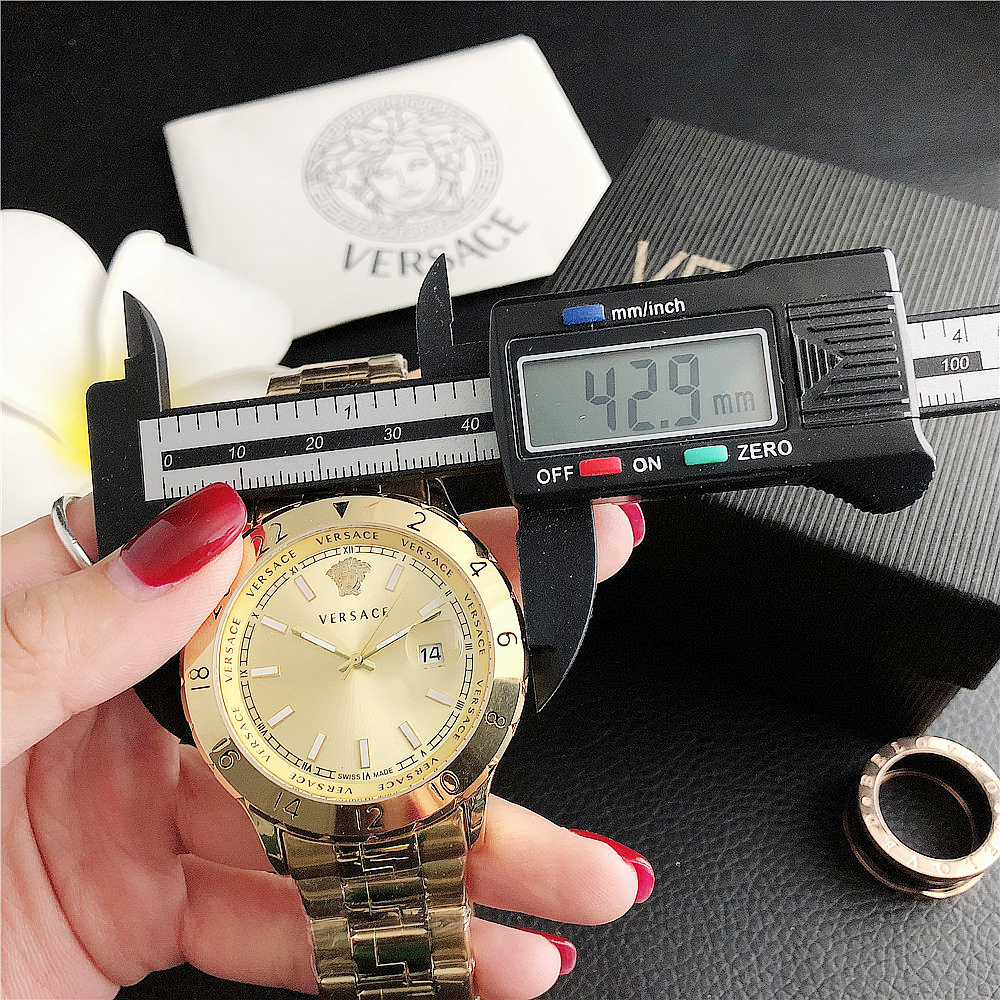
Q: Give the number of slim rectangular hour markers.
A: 10